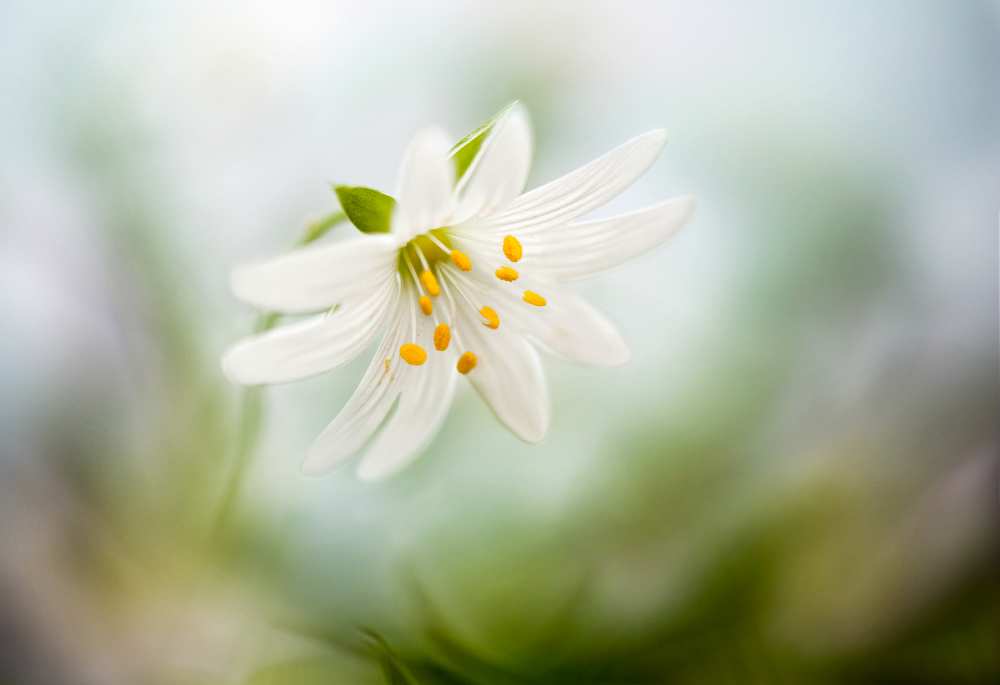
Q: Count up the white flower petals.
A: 10